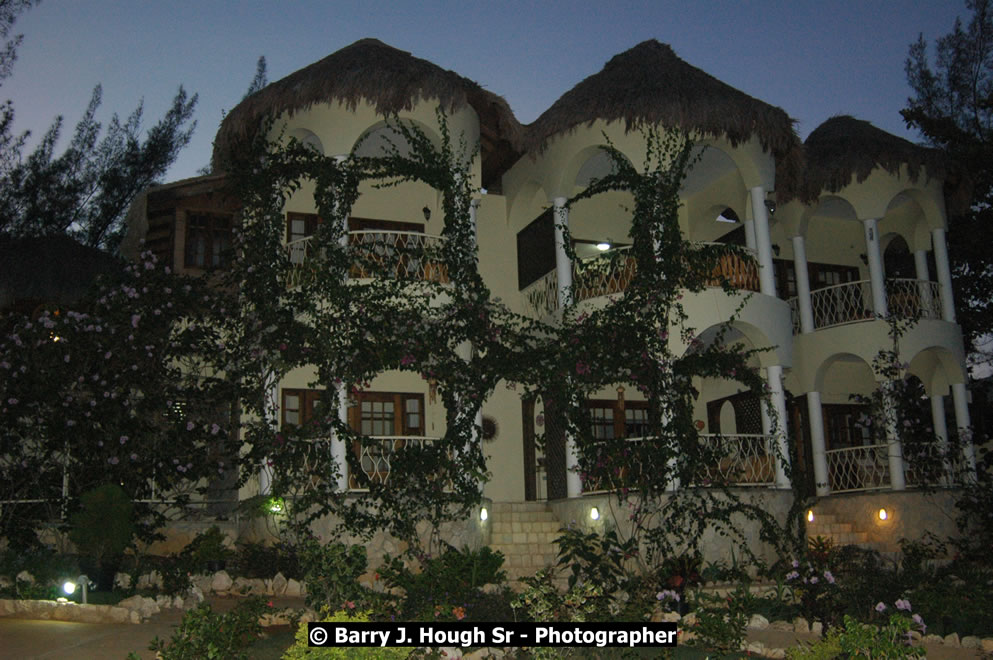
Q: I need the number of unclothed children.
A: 0